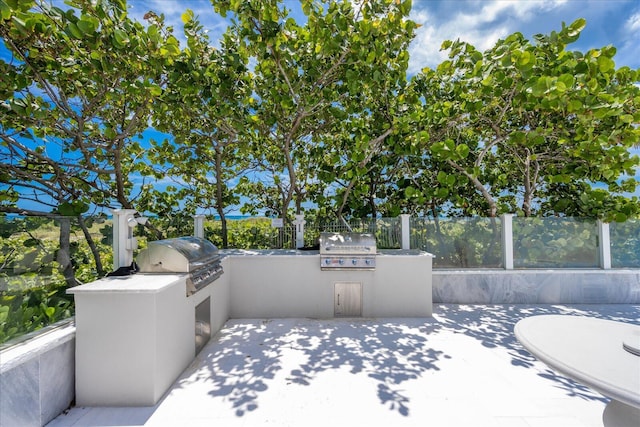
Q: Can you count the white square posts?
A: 6